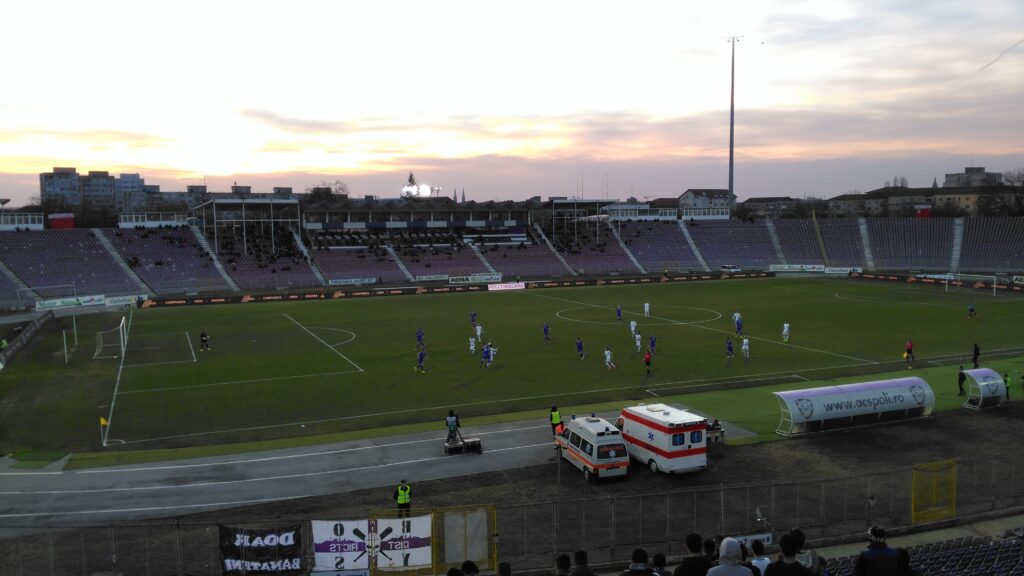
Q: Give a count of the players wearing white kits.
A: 10